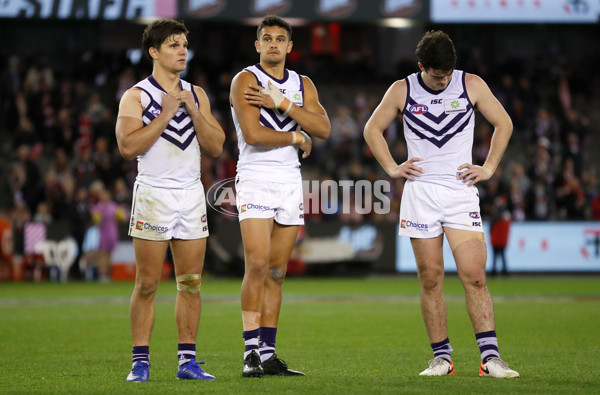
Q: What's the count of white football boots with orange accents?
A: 2